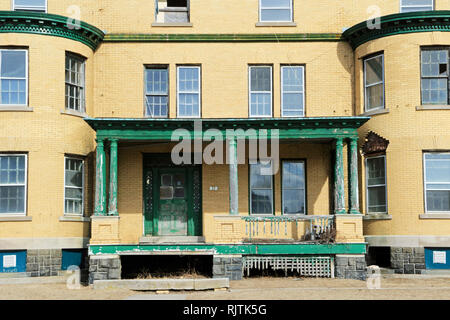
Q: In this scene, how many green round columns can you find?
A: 5